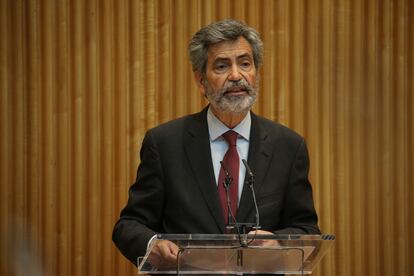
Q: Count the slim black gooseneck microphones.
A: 2